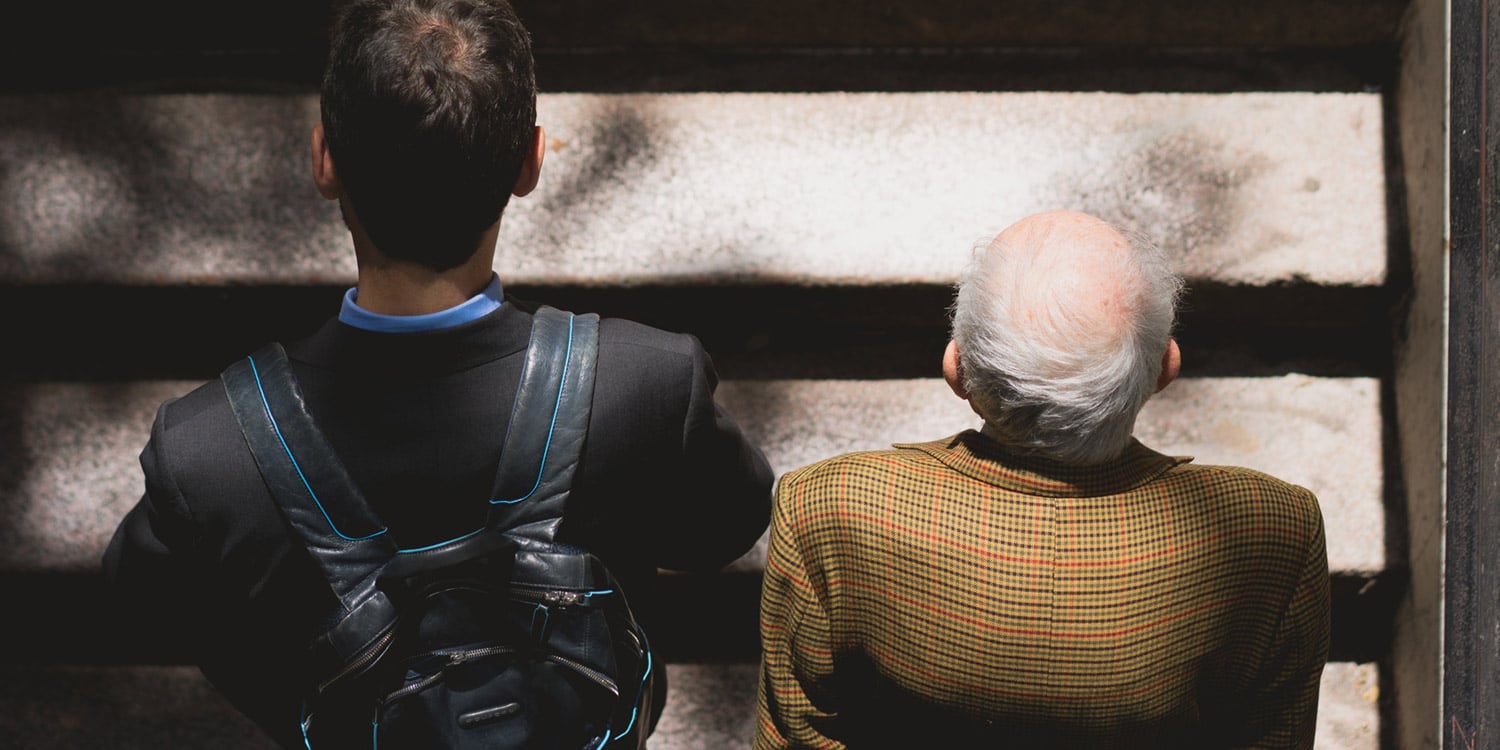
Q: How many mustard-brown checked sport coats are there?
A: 1